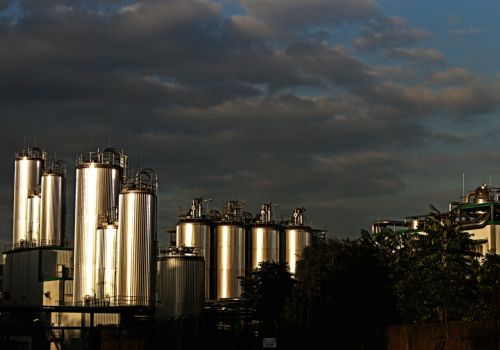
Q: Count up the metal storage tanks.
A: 11